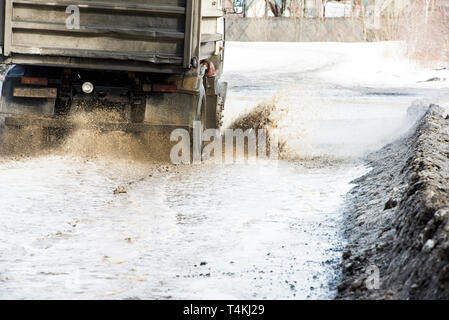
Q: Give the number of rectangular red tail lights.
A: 2